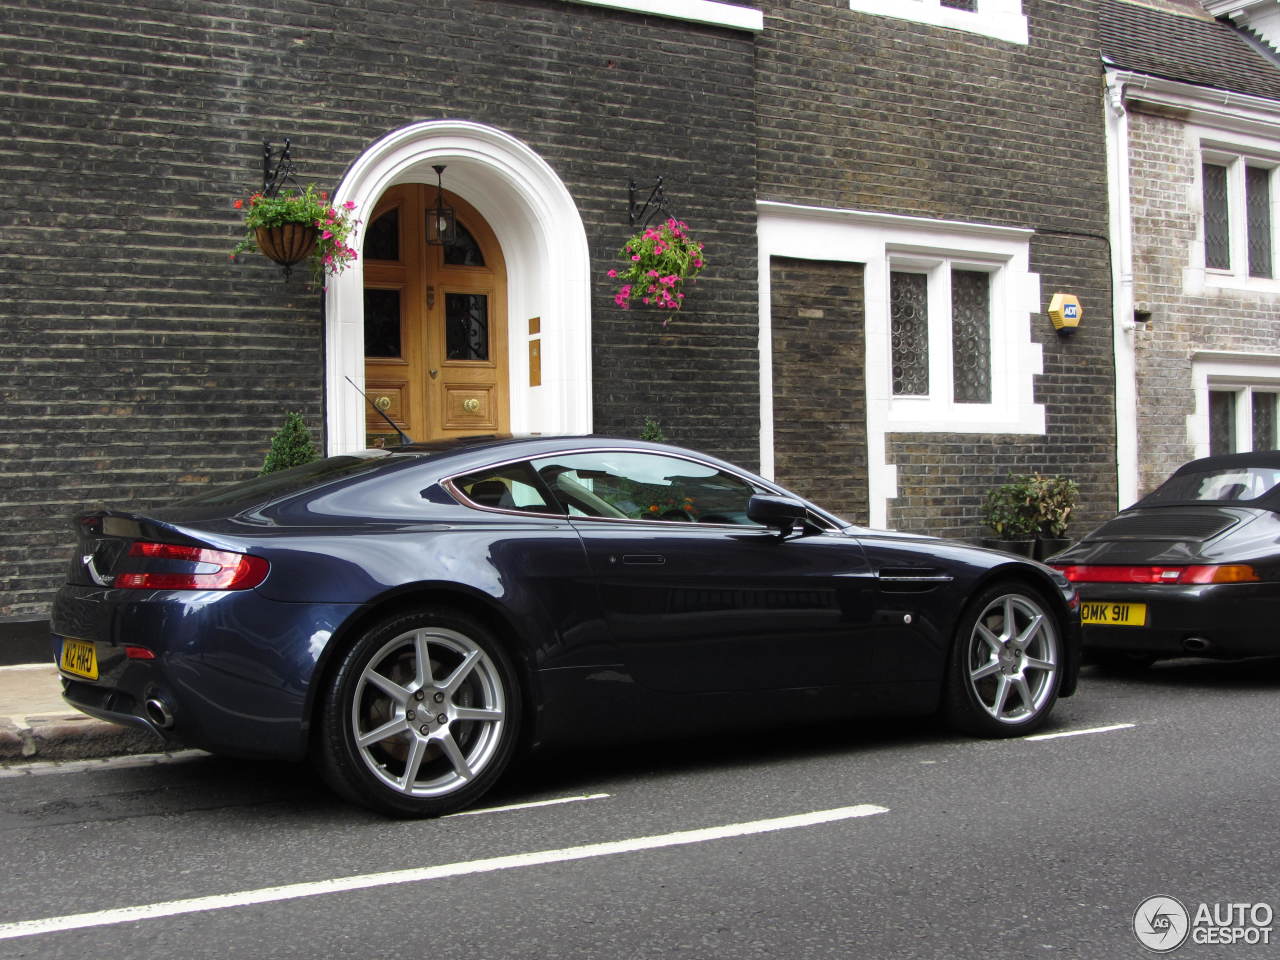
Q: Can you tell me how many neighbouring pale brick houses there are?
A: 1